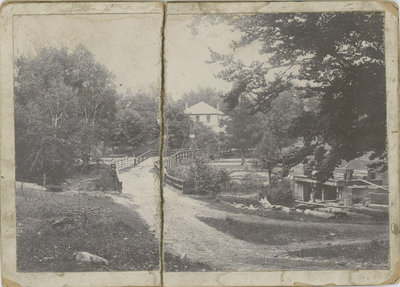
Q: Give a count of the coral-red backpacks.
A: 0